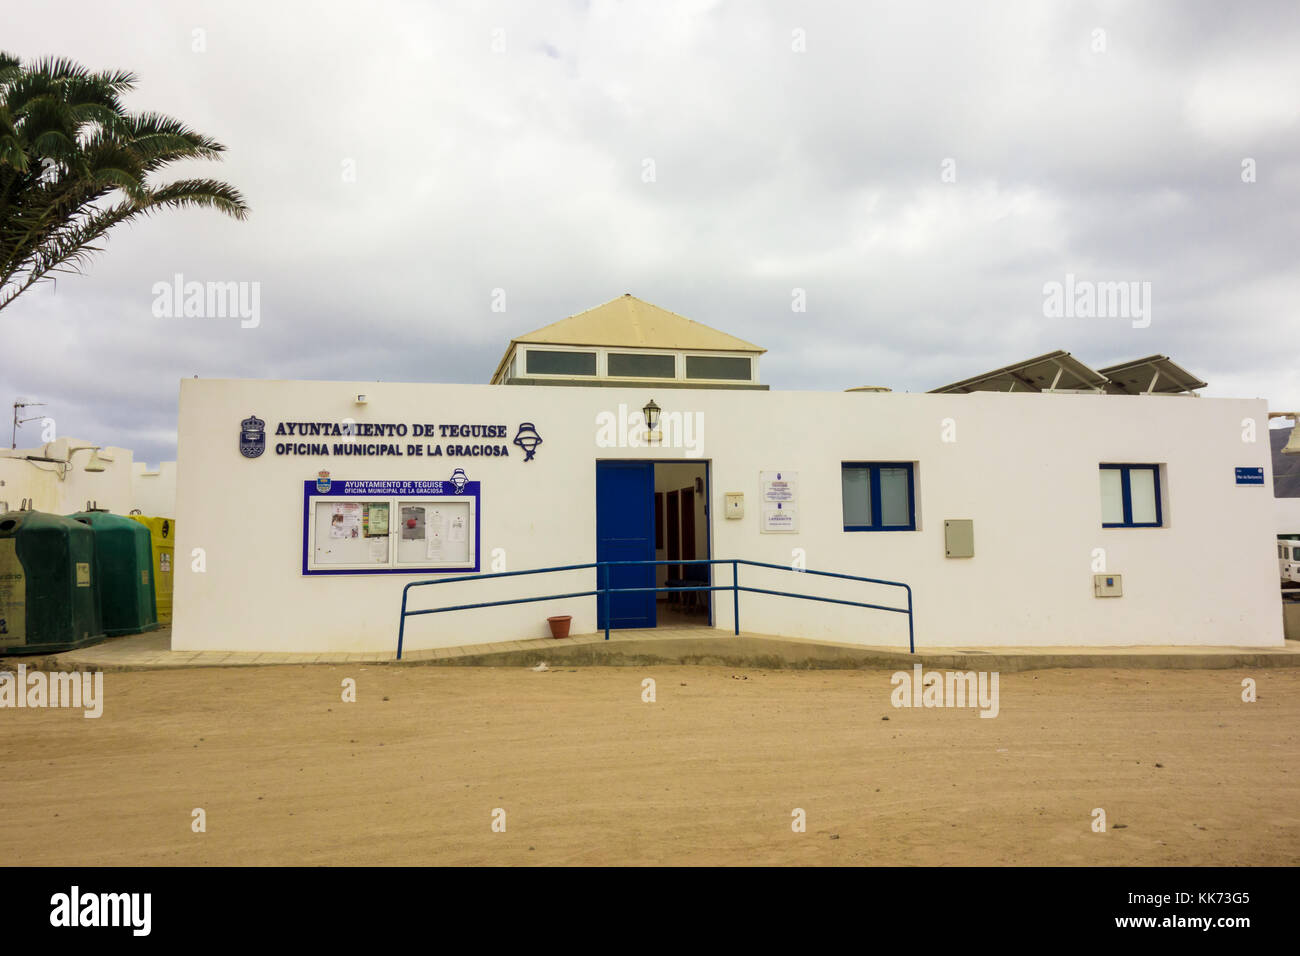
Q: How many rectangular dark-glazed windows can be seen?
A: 3